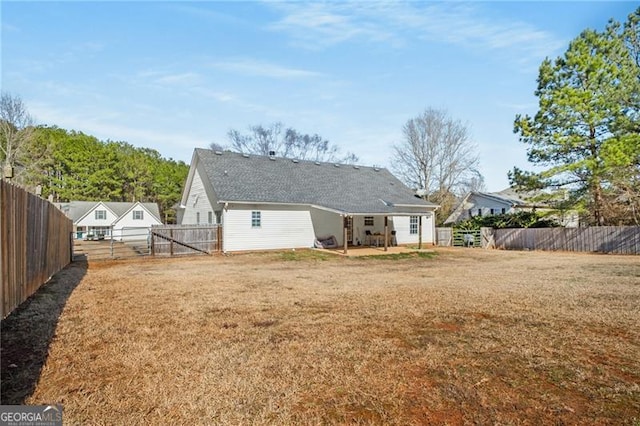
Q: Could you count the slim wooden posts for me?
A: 3